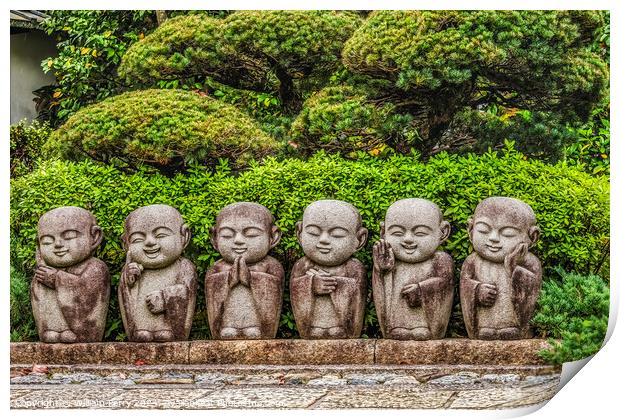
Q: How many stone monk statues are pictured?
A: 6